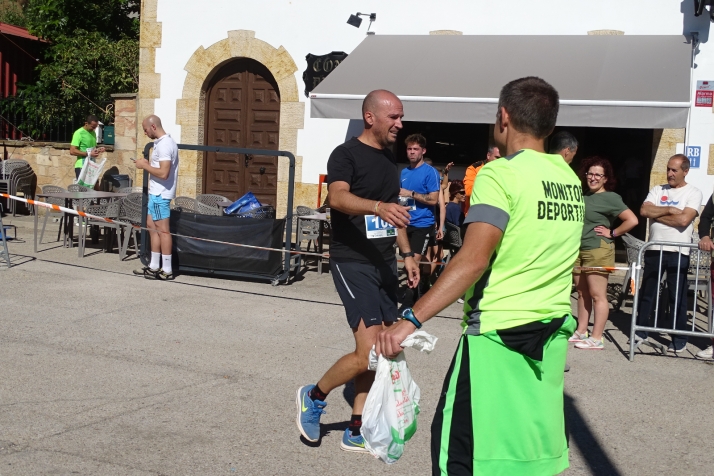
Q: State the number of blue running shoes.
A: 2